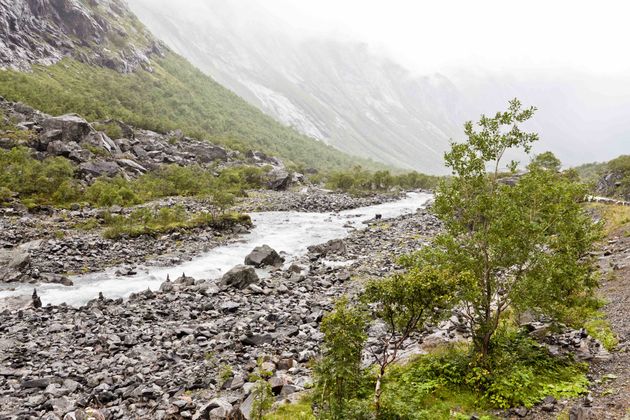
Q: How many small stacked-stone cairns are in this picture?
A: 5